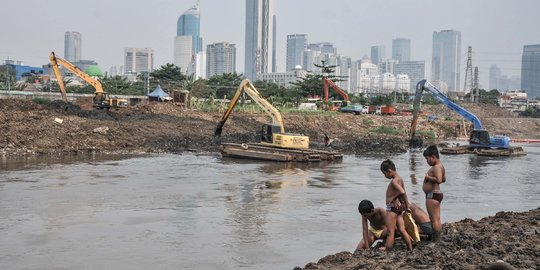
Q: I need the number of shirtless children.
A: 4